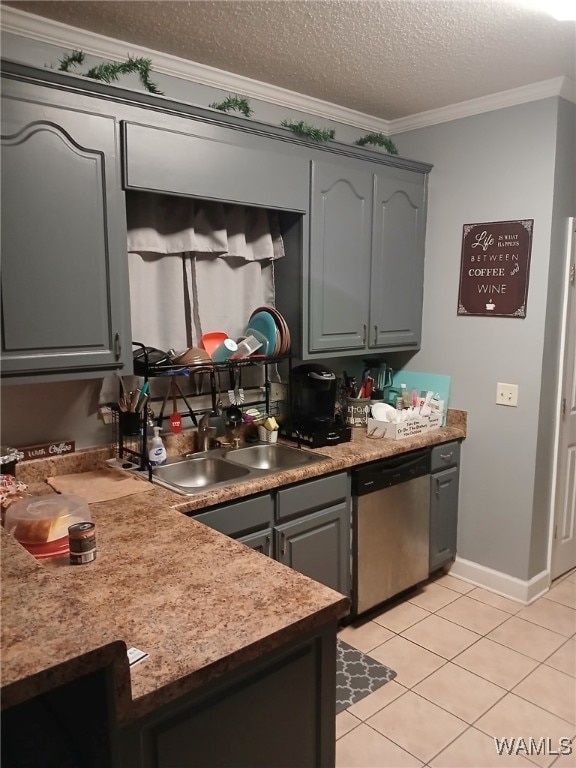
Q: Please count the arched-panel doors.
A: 3